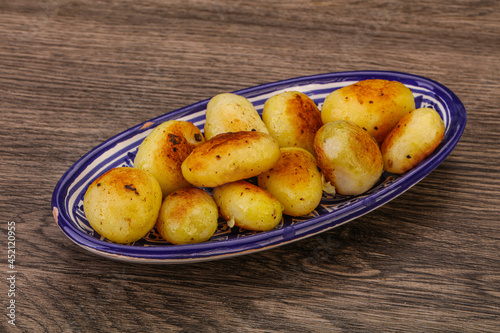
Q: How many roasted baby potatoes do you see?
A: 11